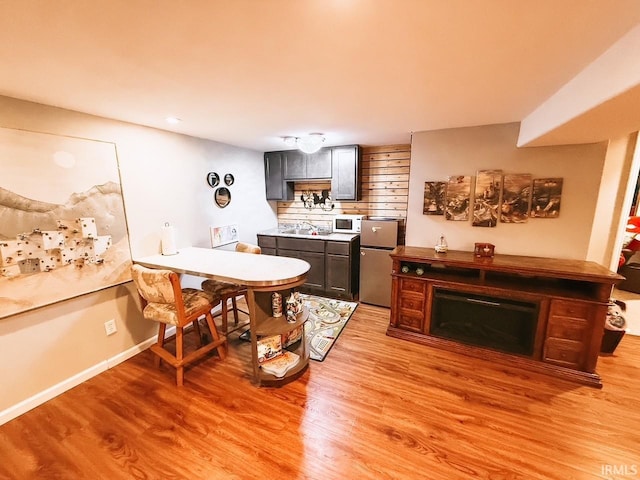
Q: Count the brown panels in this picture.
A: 5